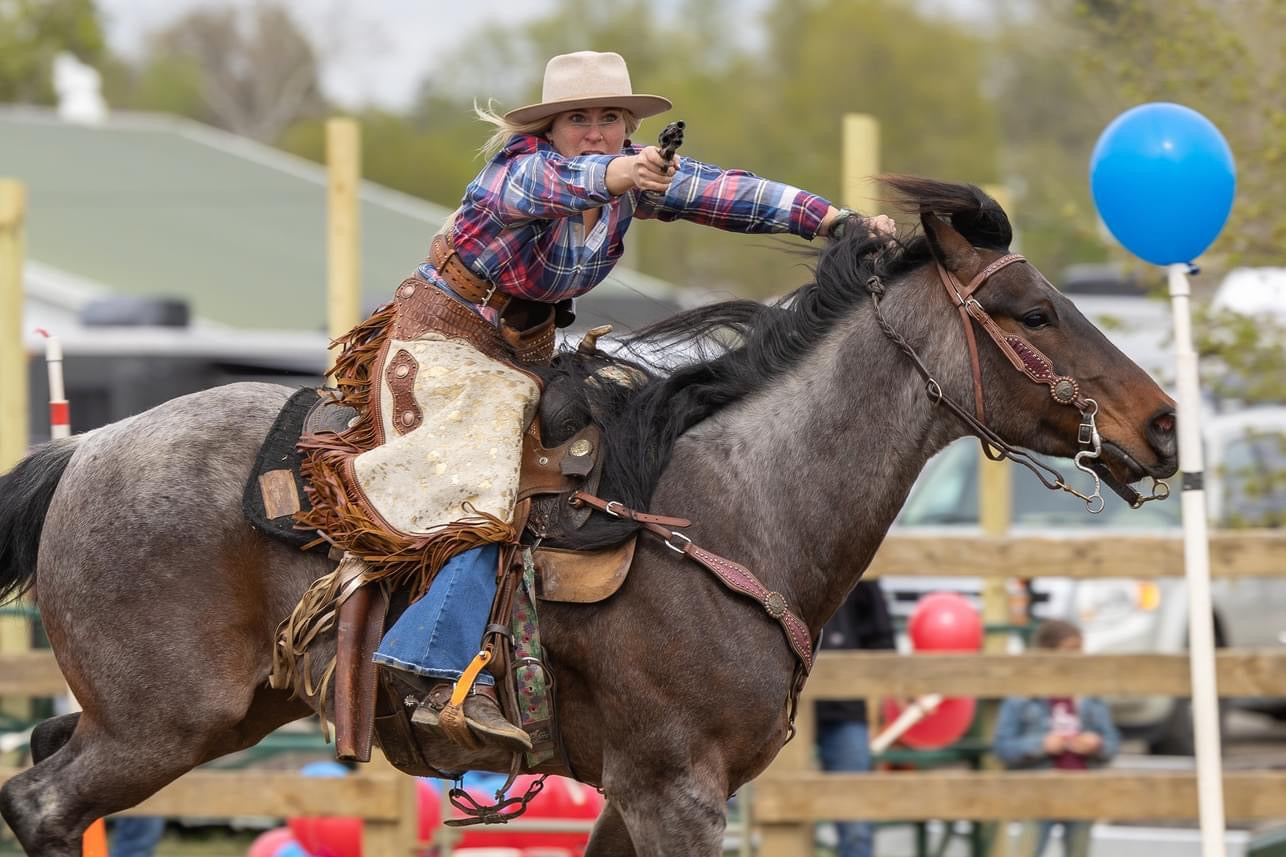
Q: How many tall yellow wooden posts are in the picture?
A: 4